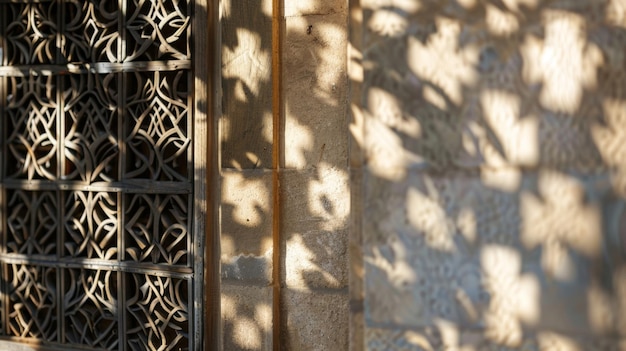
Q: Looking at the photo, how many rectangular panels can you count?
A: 12